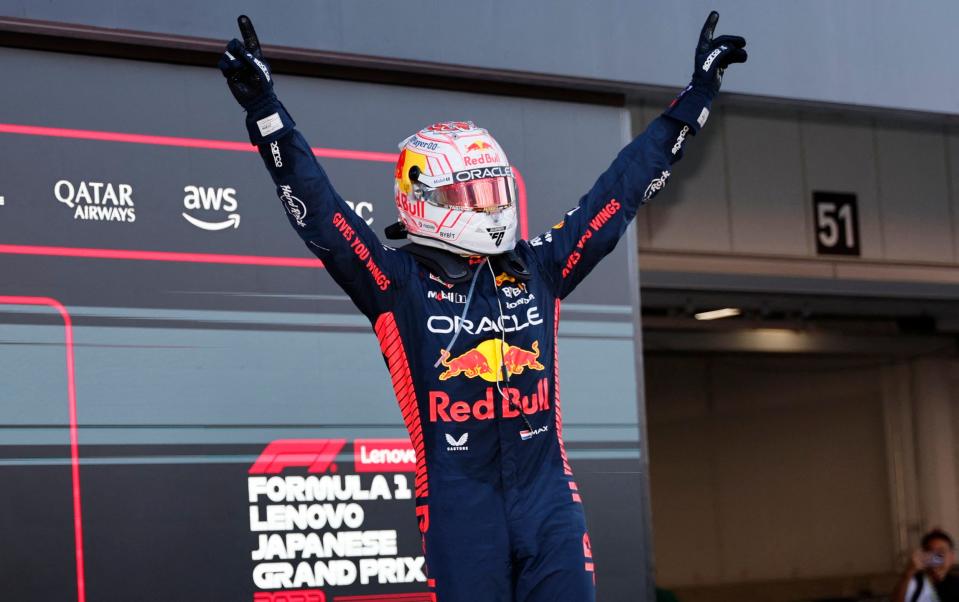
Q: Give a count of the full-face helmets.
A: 1